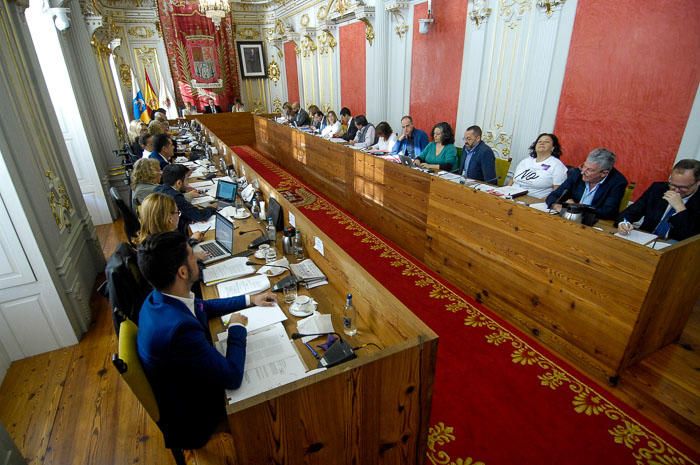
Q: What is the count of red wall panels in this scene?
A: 4